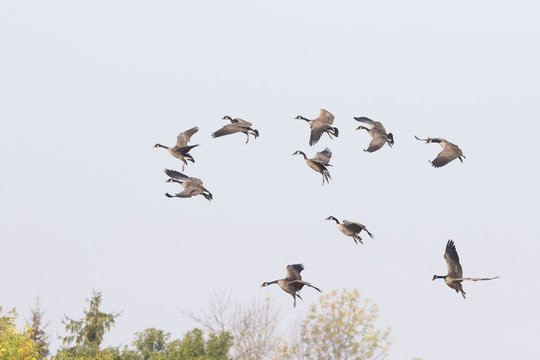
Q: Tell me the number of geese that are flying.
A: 10